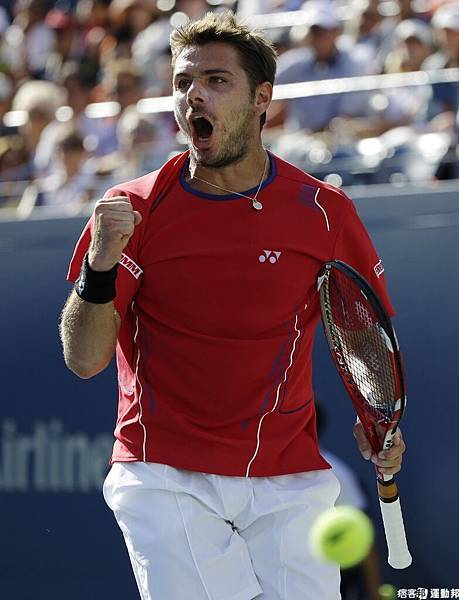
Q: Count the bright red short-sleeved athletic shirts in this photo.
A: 1